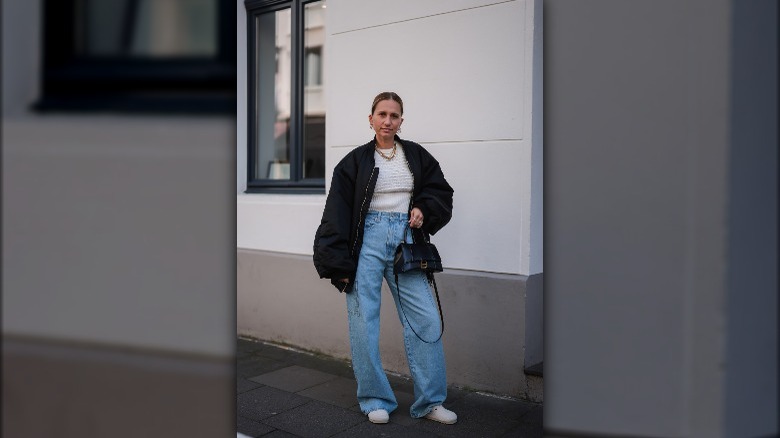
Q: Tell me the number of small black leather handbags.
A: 1